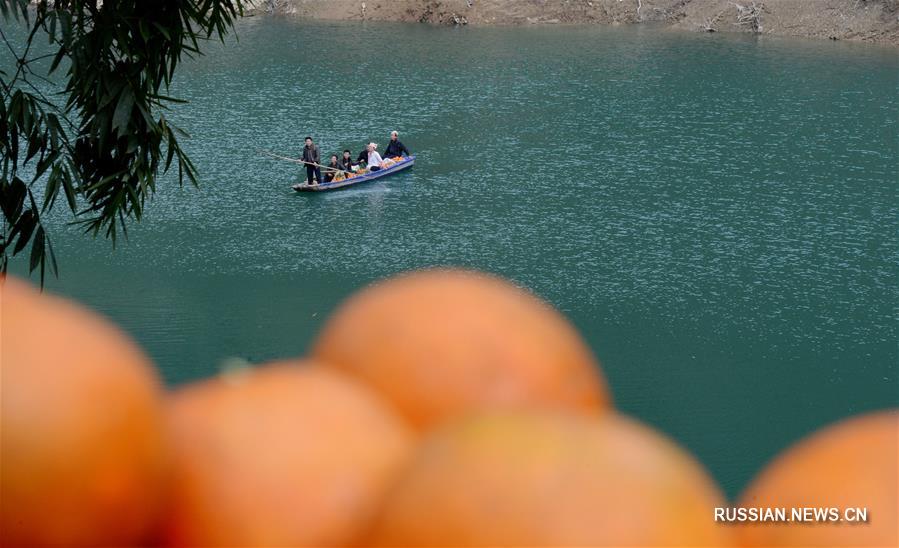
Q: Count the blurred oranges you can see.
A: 5